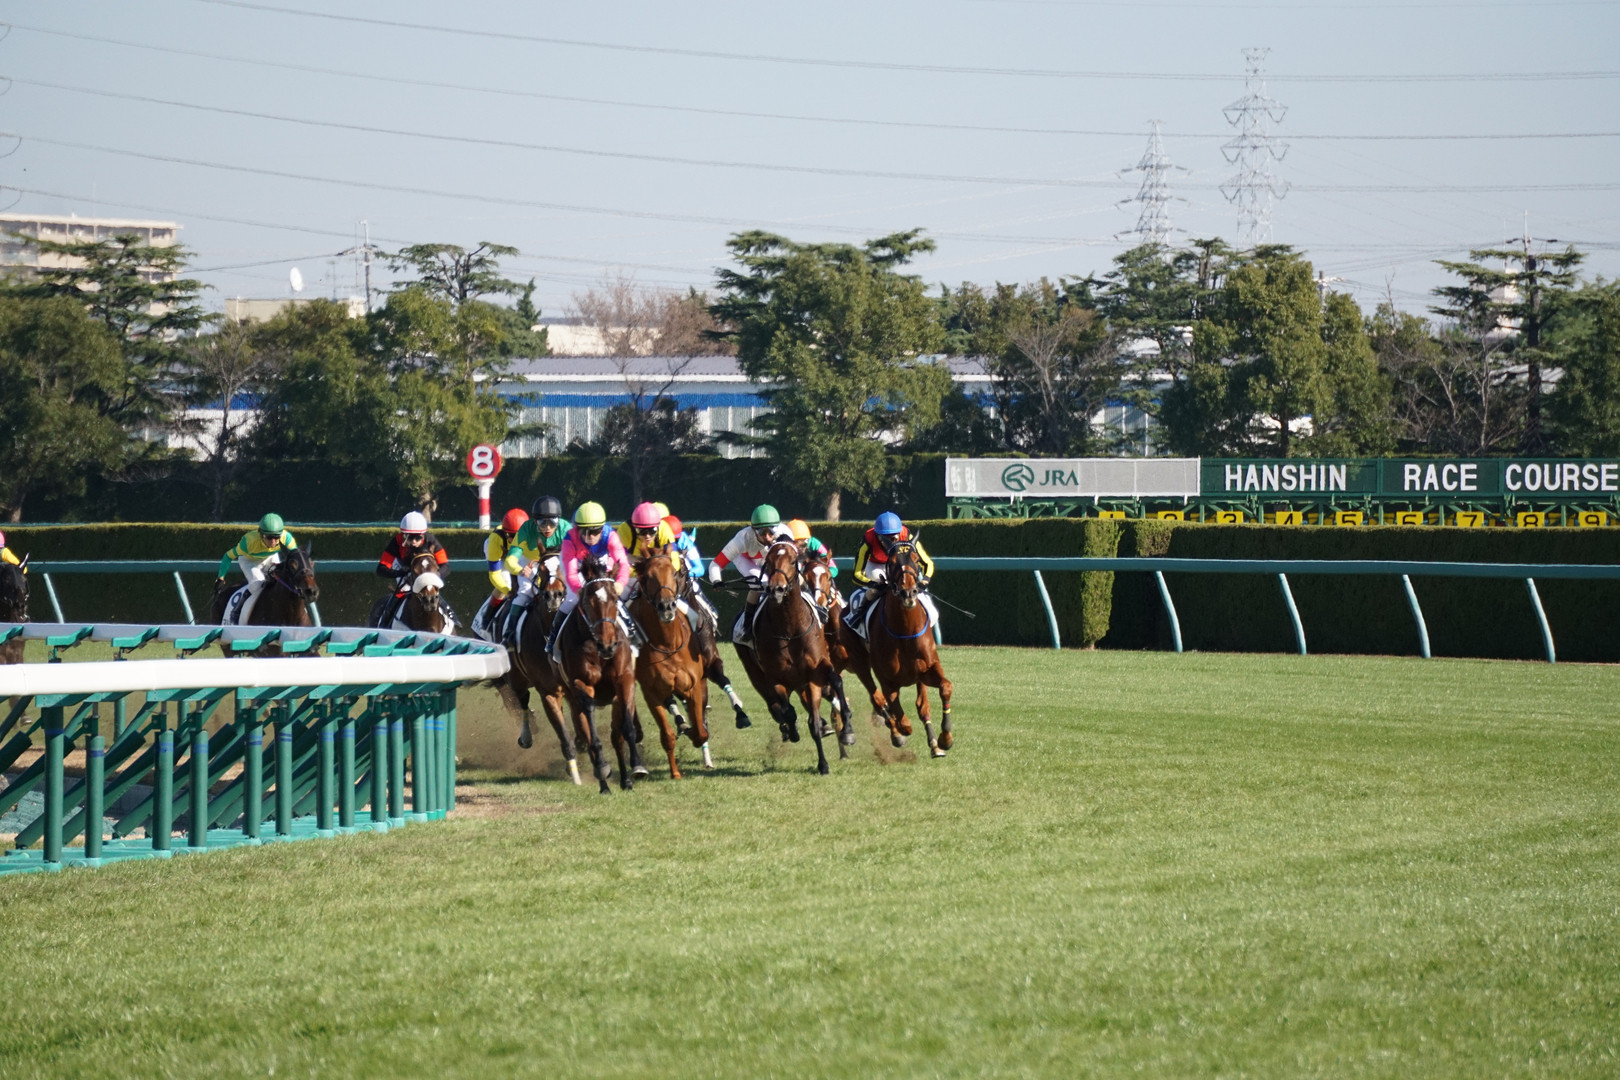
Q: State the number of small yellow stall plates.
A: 9